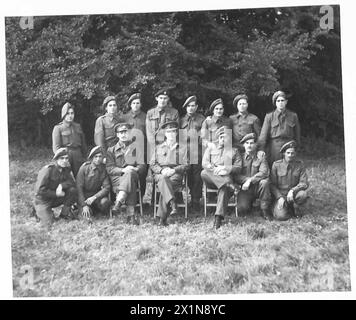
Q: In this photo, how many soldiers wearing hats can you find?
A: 15